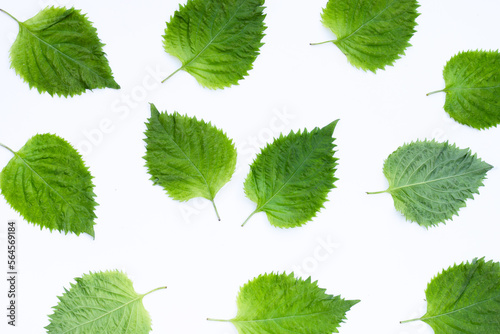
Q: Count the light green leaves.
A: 2